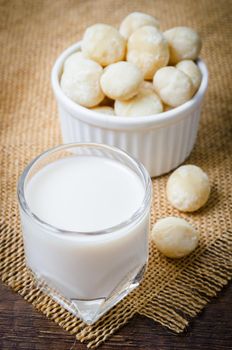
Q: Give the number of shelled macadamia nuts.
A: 13